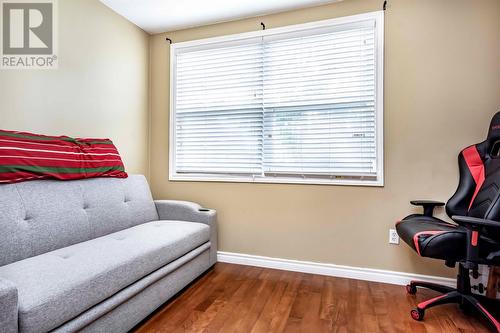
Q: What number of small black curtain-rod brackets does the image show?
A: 3